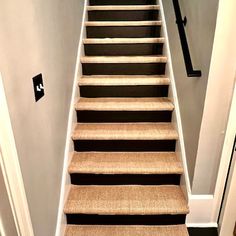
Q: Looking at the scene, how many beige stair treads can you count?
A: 10